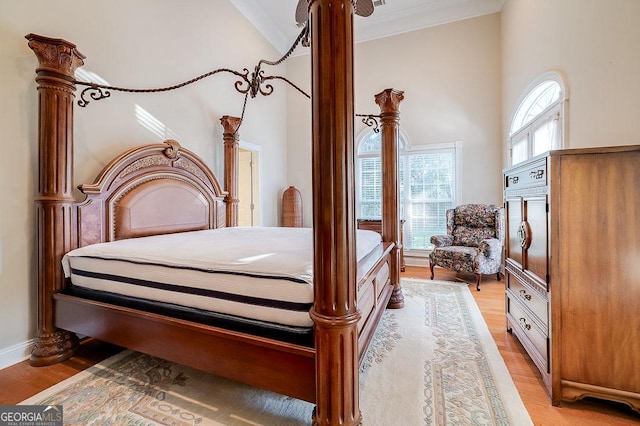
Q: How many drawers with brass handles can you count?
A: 3